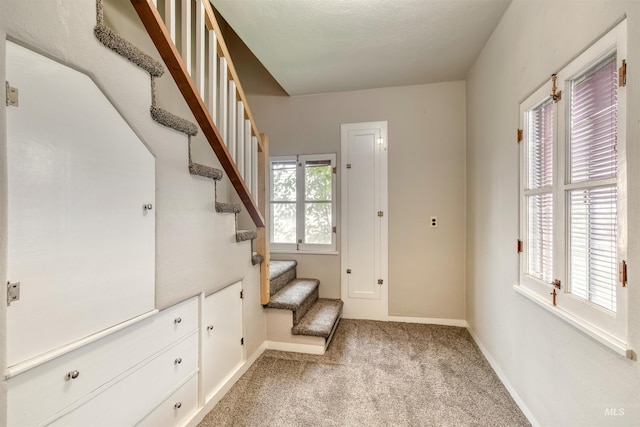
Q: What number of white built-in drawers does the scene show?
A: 3